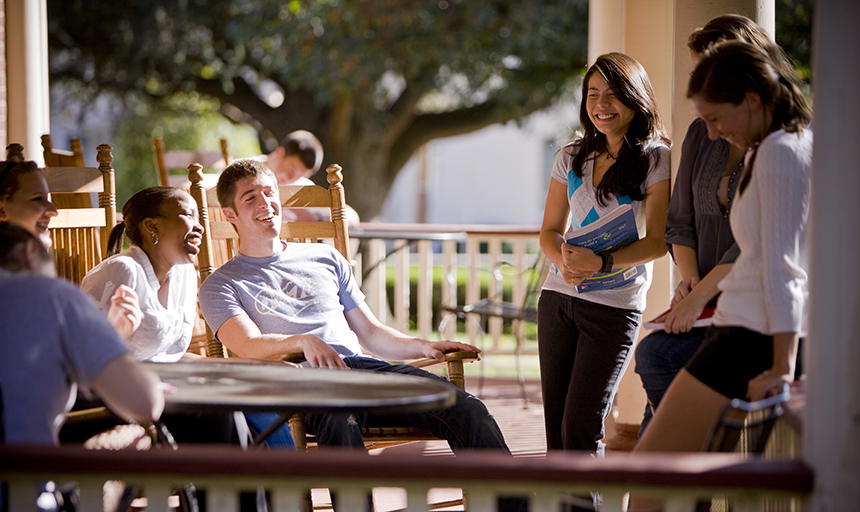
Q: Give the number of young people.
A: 8